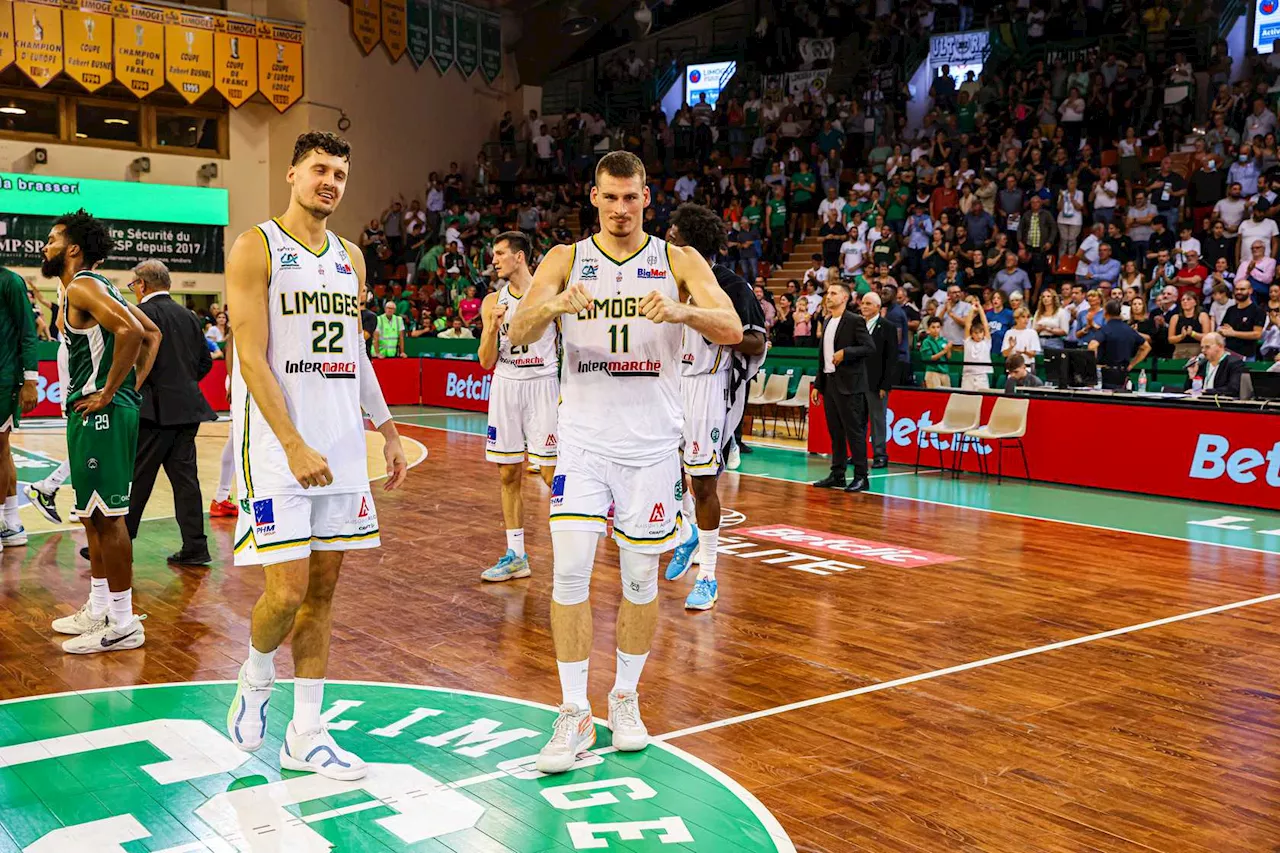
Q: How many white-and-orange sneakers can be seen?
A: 2